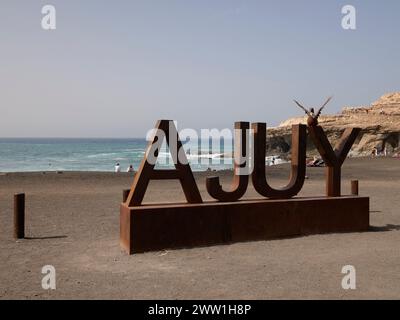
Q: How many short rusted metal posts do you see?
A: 3